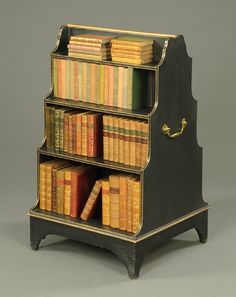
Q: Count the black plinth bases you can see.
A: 1